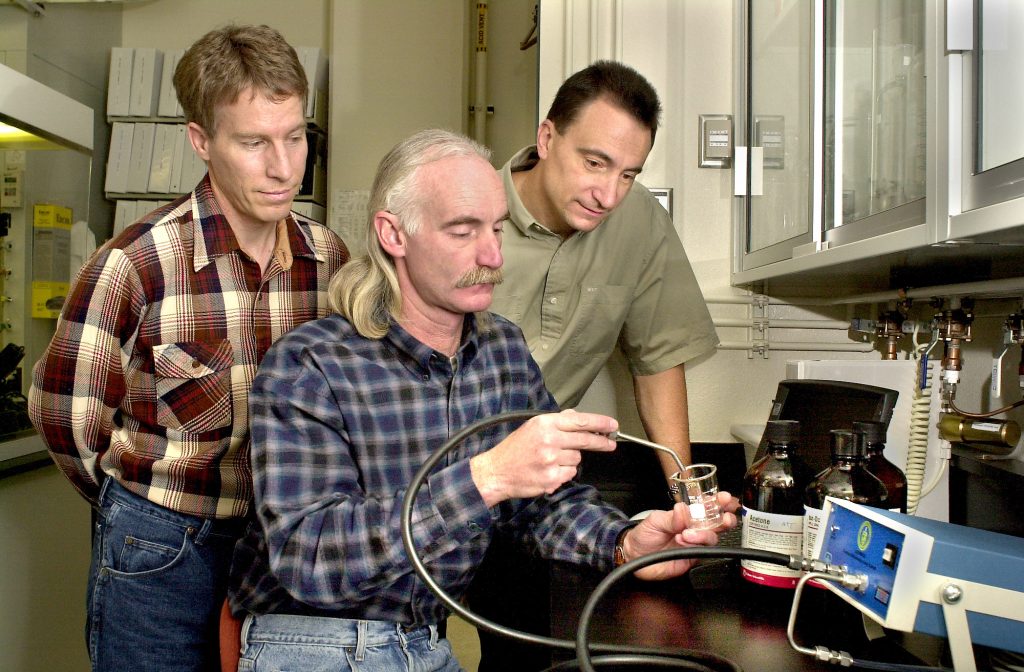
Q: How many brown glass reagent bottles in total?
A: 3